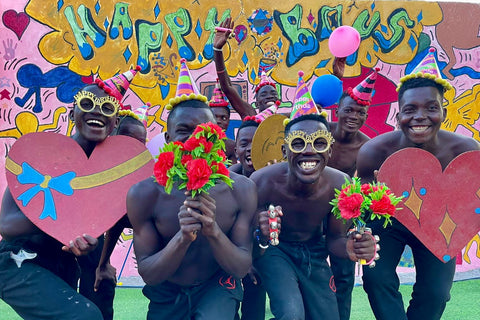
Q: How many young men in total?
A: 9